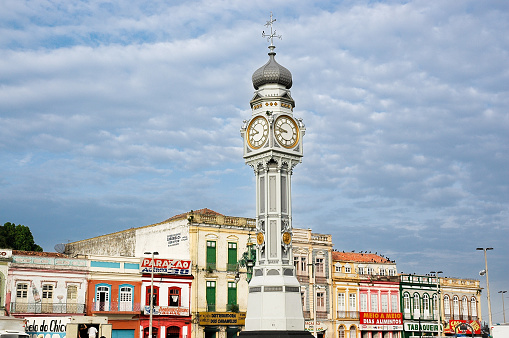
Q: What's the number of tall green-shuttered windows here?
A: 4